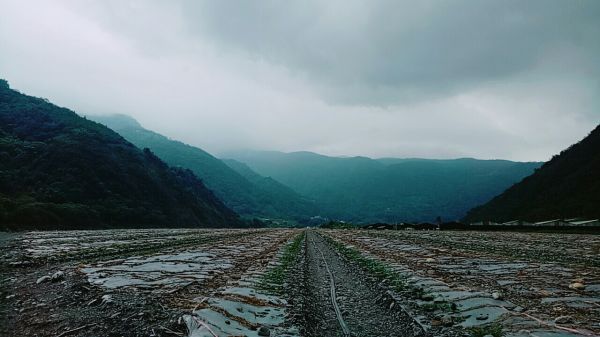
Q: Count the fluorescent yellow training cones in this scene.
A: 0